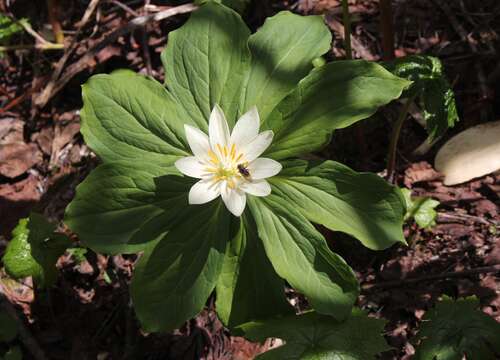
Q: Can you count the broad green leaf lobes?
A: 9